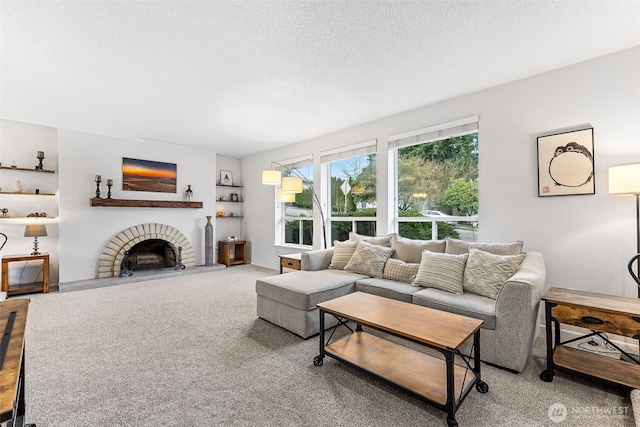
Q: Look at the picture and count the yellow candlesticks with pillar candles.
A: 0